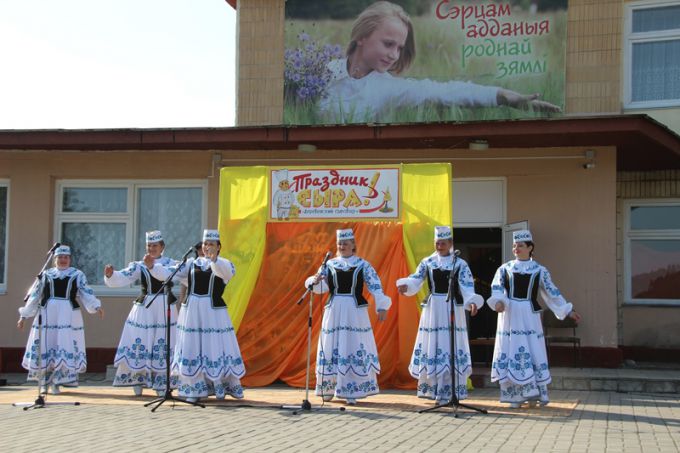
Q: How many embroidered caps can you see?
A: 6